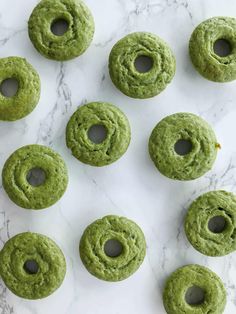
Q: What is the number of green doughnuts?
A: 11